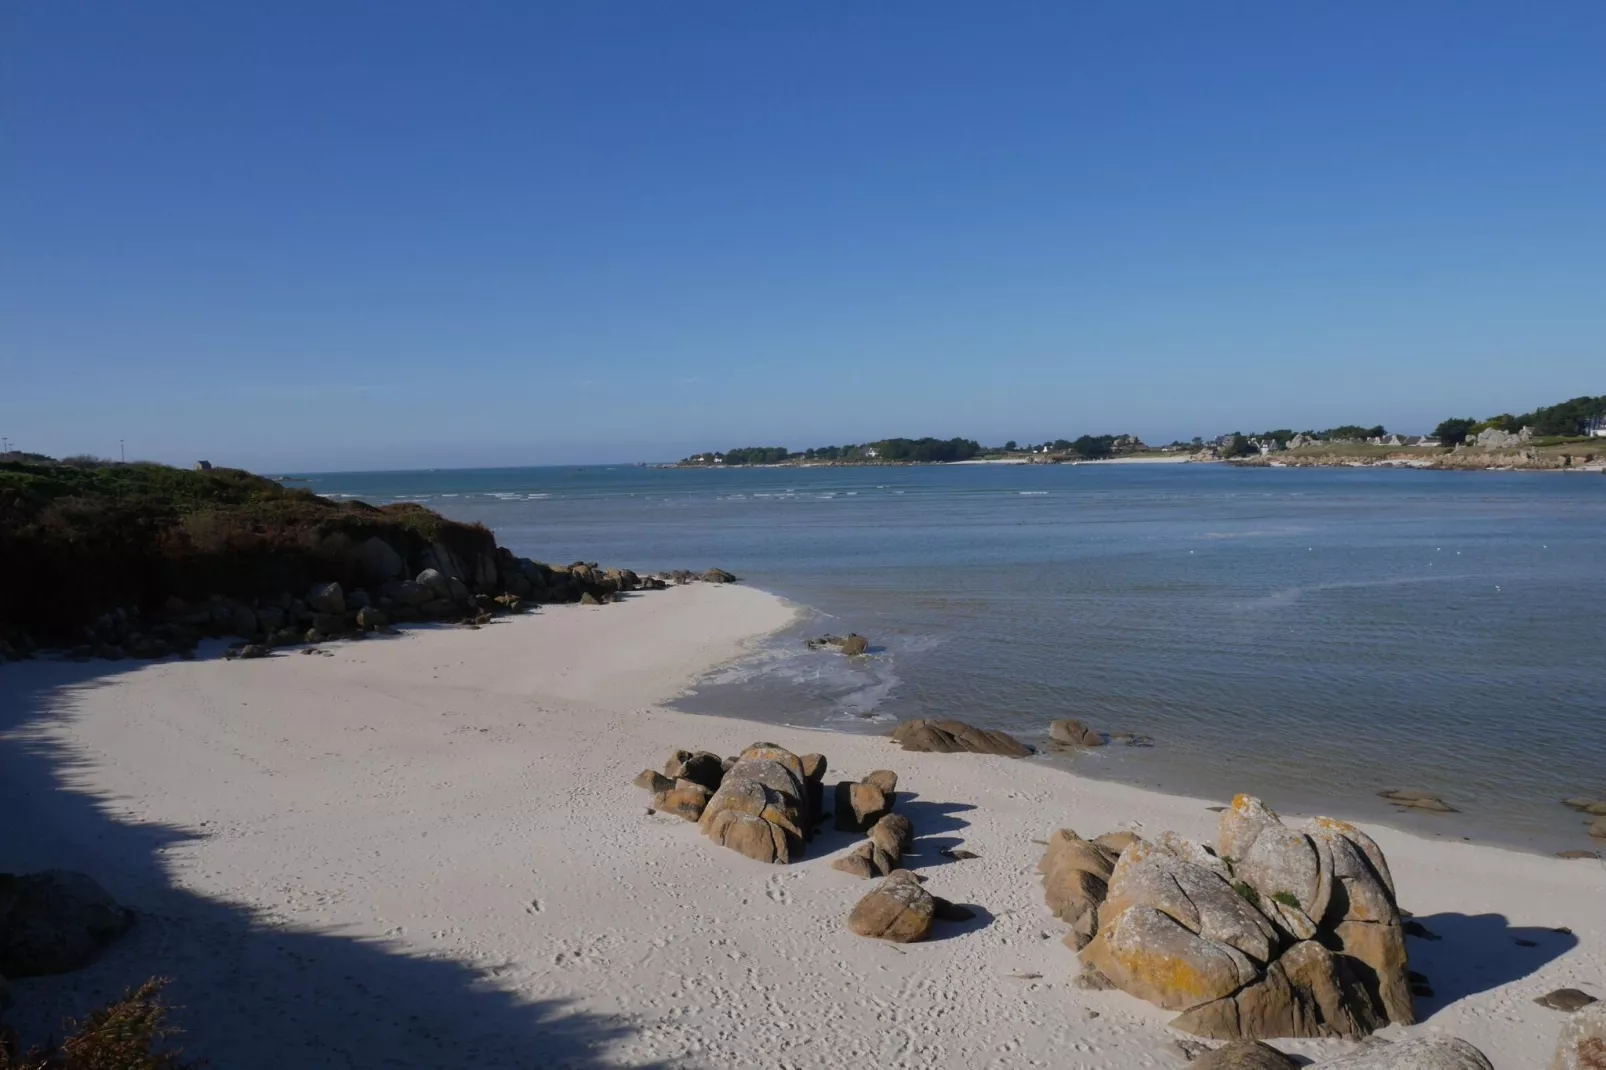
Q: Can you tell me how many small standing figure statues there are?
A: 0